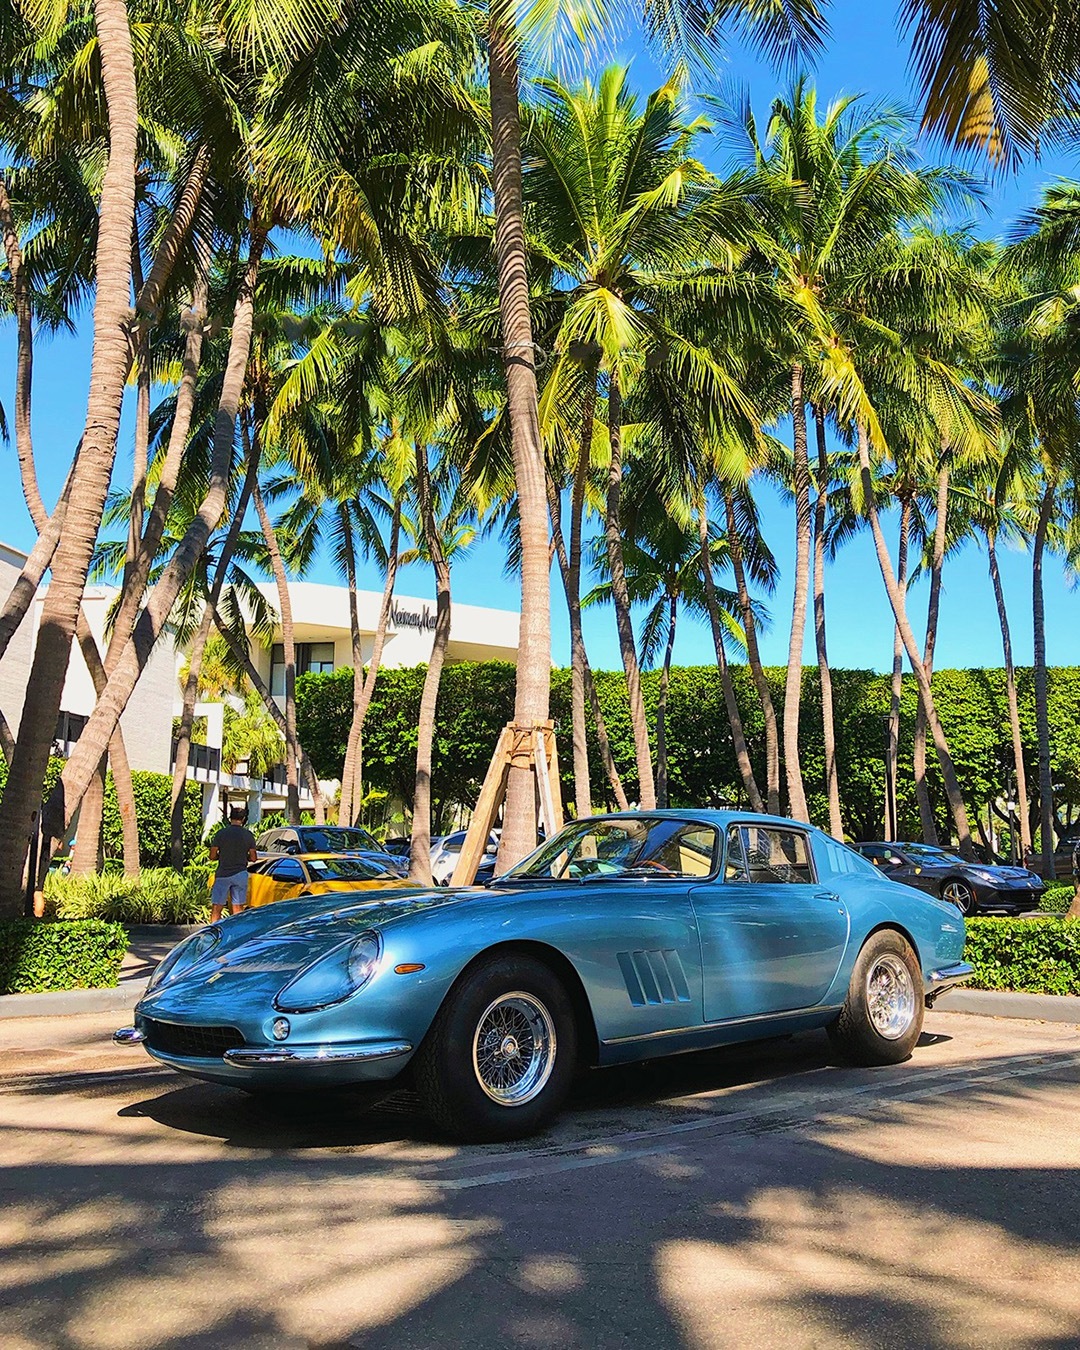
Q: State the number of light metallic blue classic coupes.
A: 1